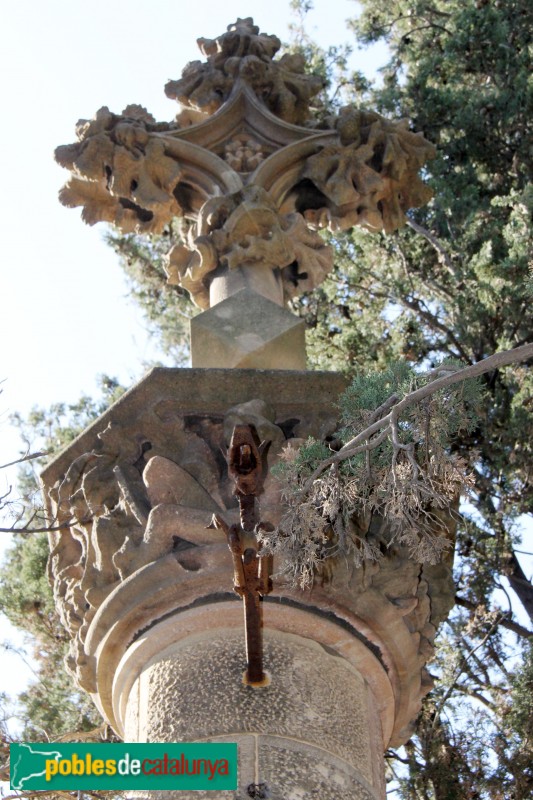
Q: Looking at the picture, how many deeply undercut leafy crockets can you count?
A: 4